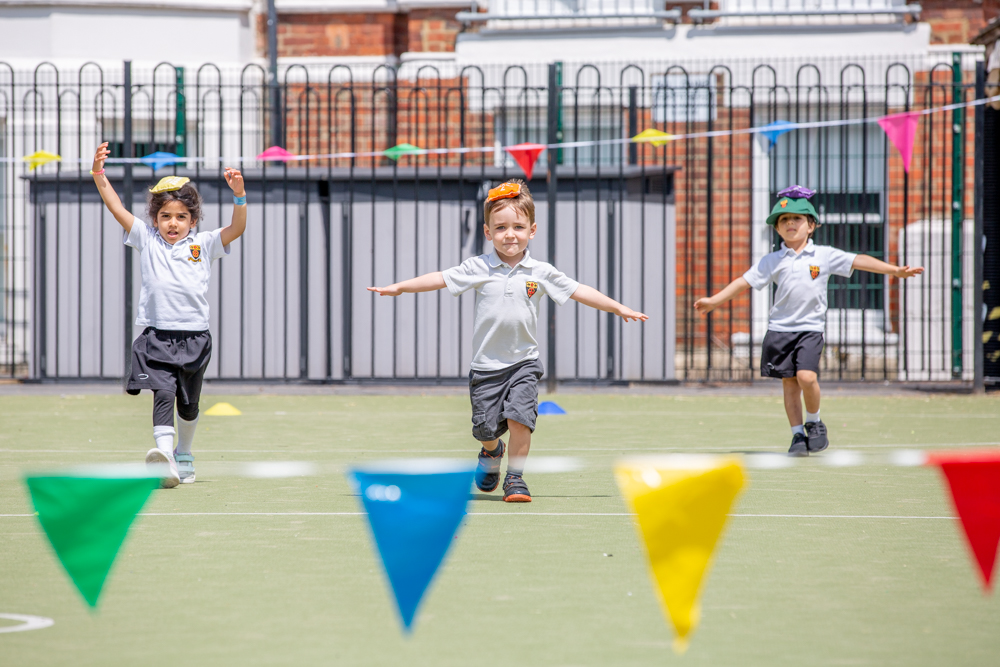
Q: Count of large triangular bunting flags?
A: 4